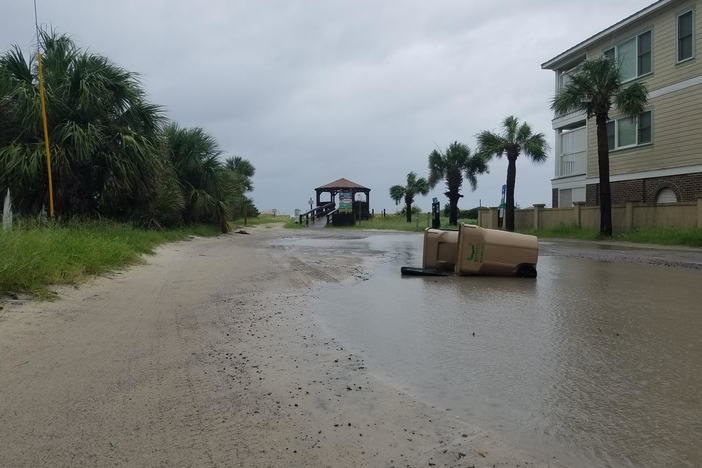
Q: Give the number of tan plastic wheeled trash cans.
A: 2